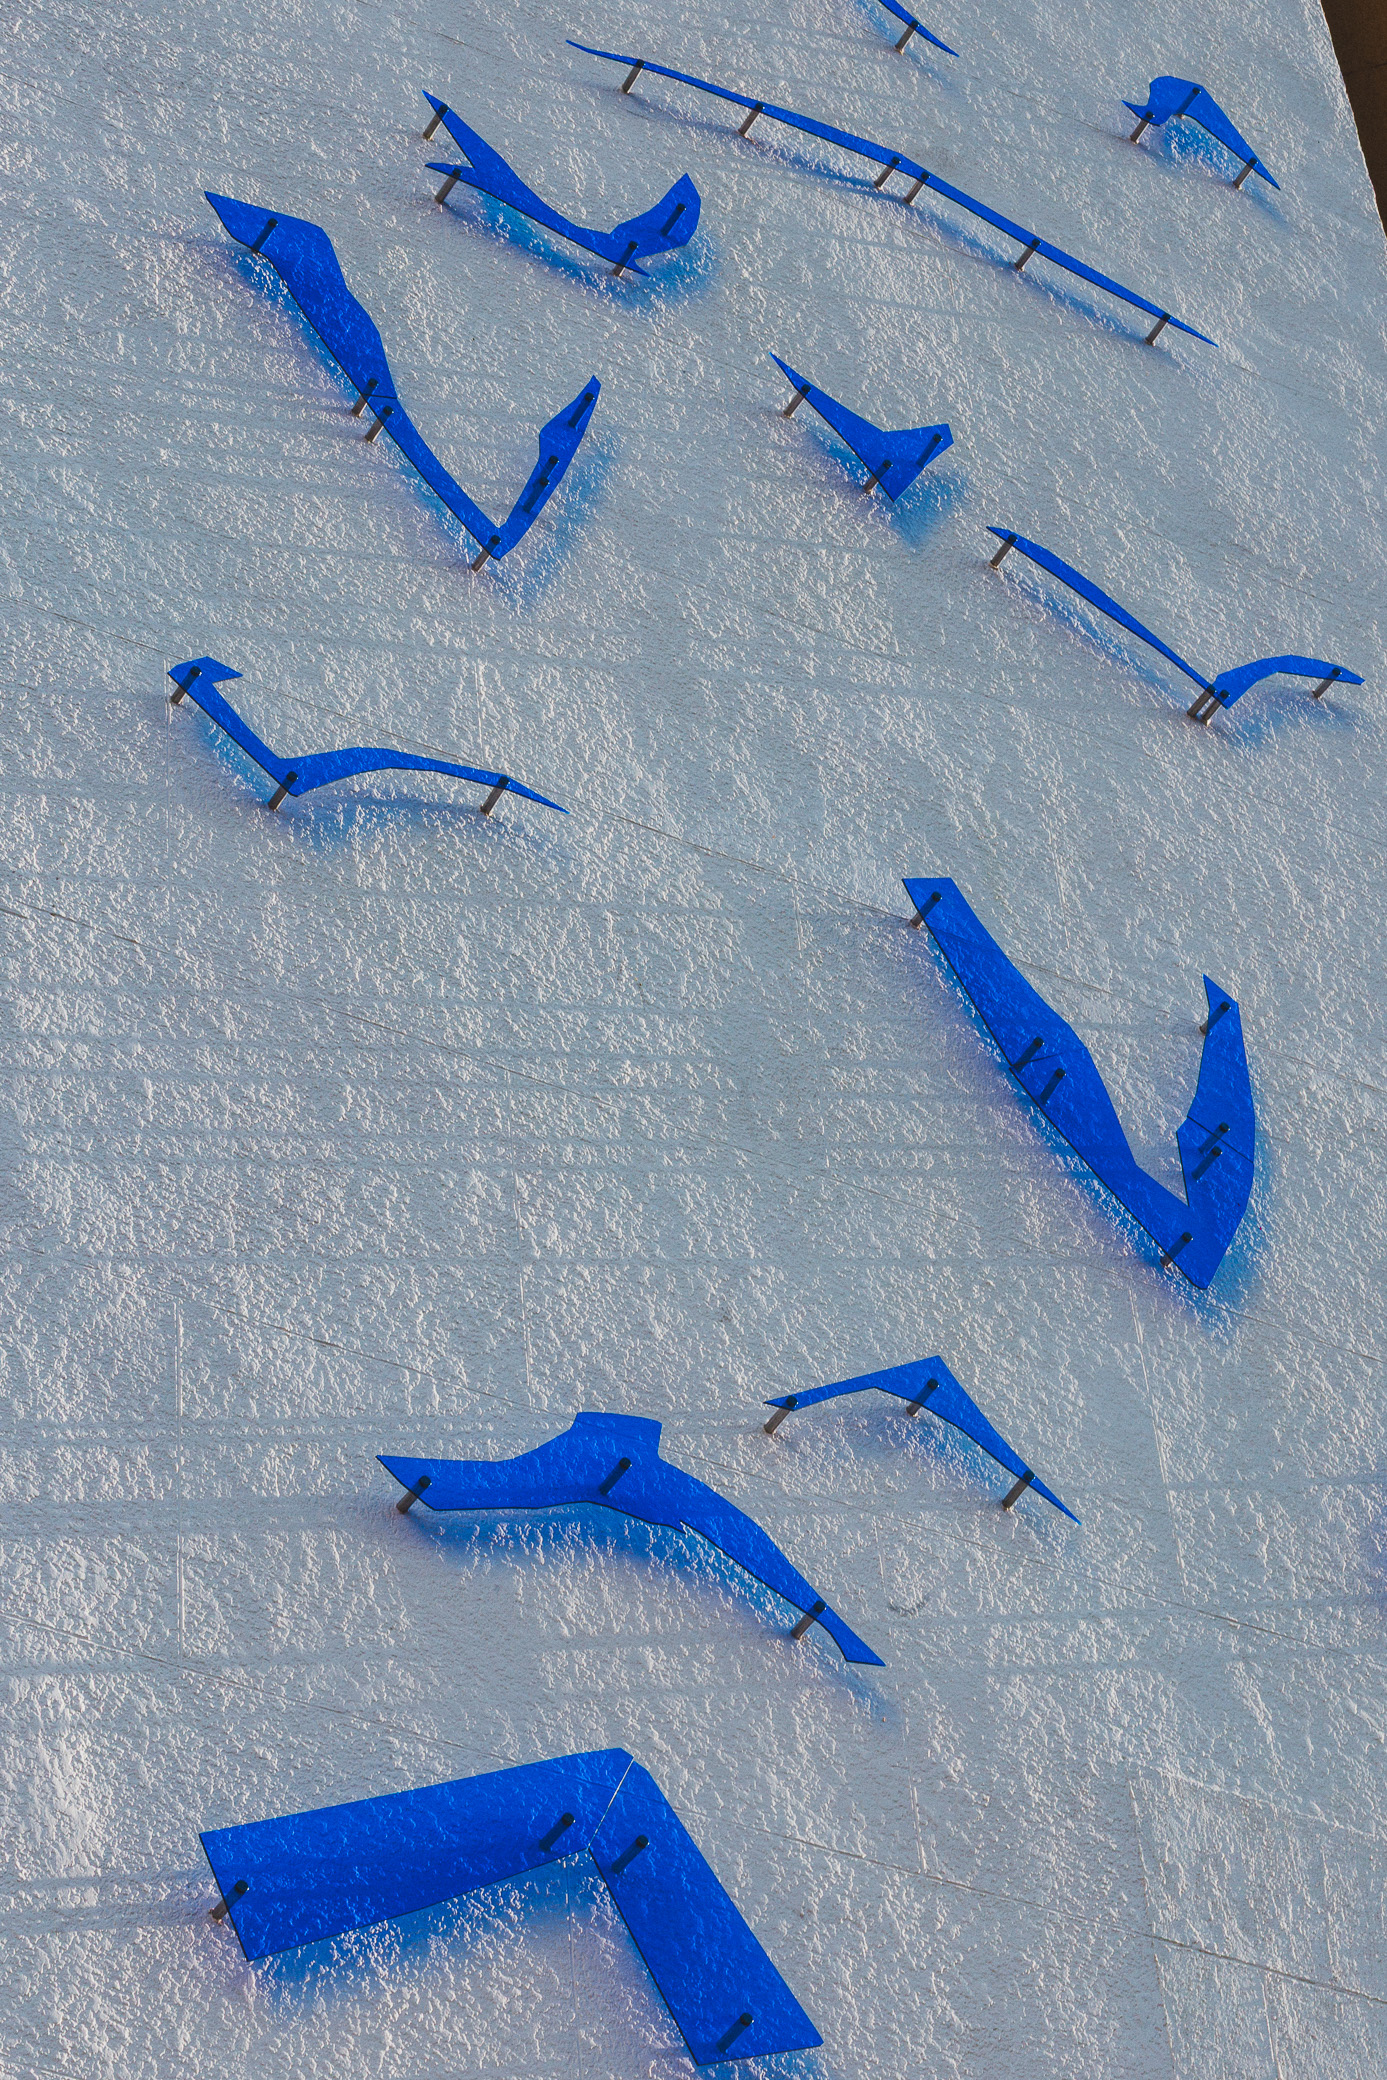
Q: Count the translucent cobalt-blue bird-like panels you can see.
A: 12